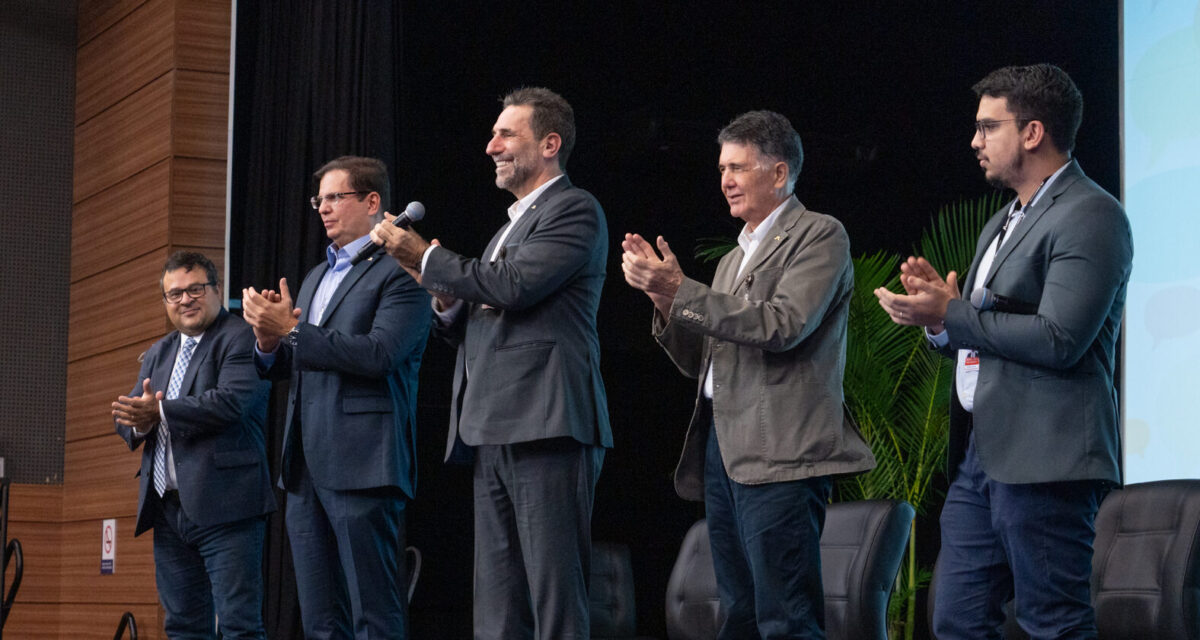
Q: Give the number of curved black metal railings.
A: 2